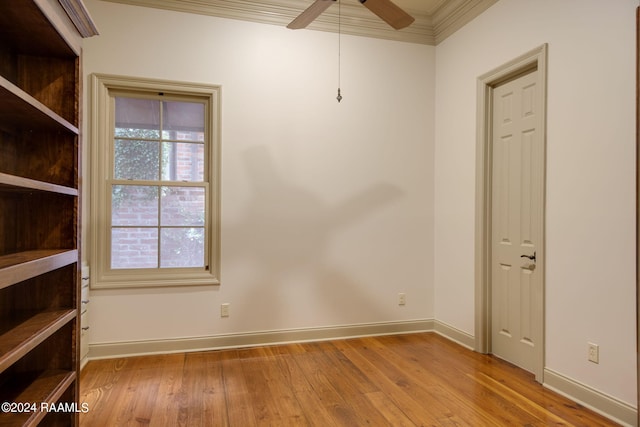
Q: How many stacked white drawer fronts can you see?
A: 3